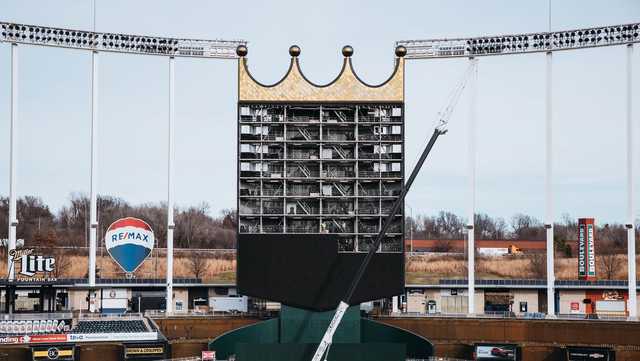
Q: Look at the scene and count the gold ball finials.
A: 4